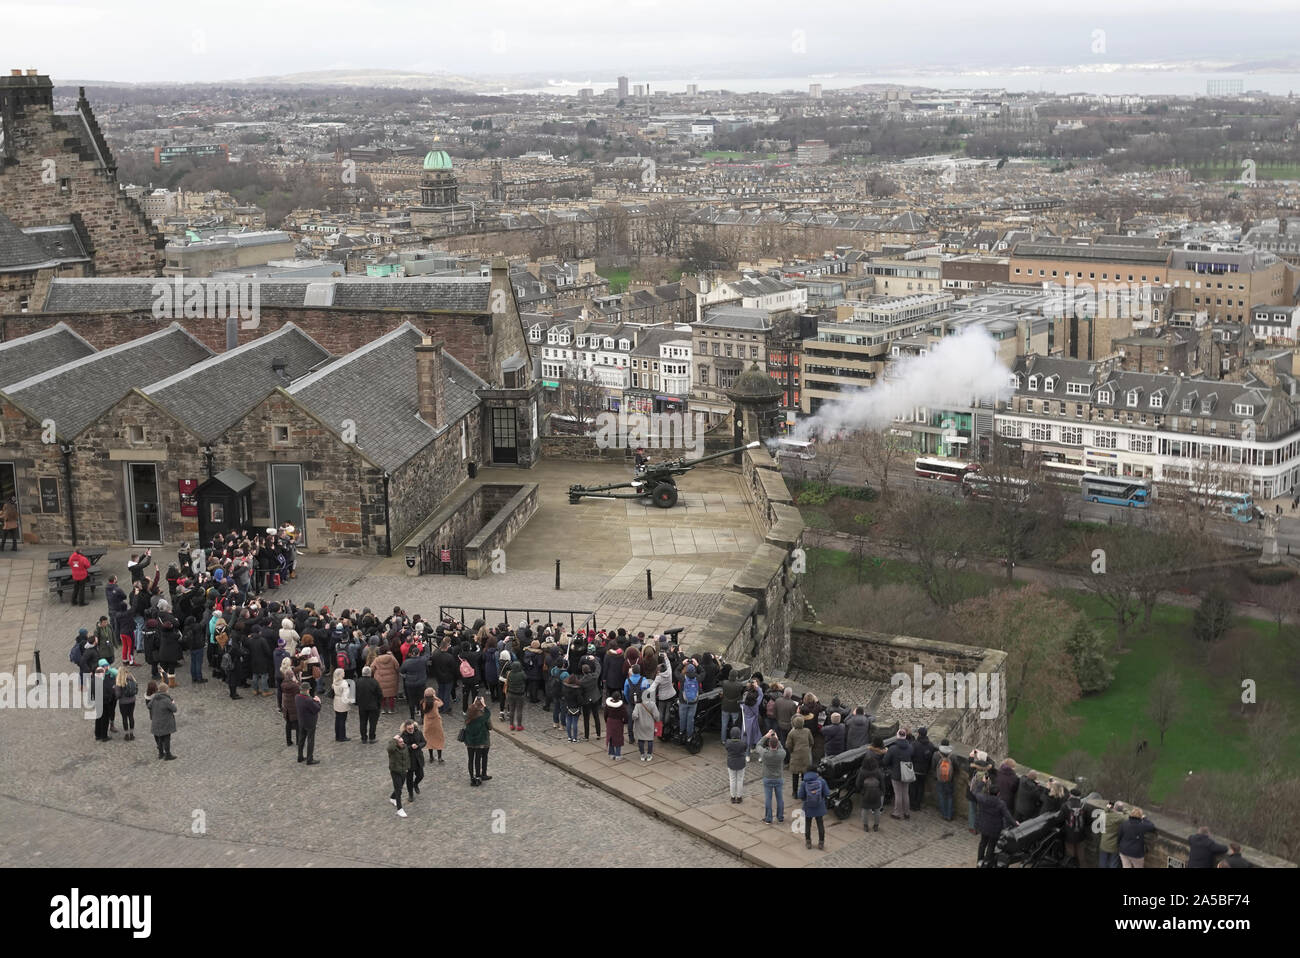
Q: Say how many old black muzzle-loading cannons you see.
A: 3